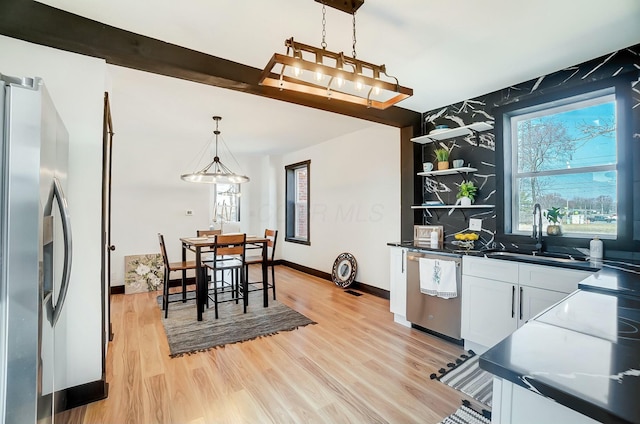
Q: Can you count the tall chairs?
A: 4